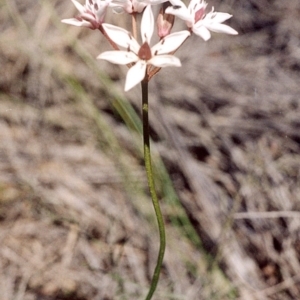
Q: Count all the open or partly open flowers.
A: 4